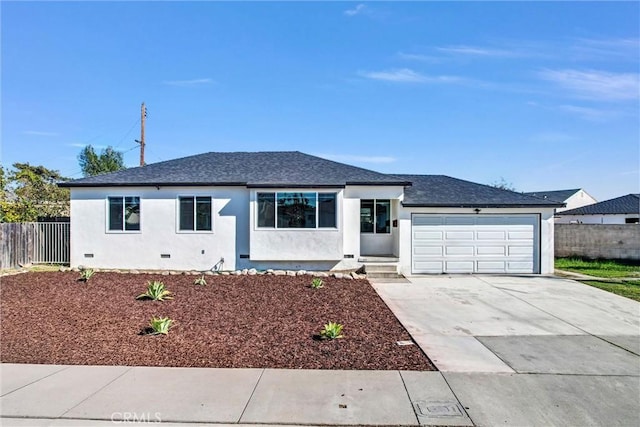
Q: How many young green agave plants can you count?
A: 6